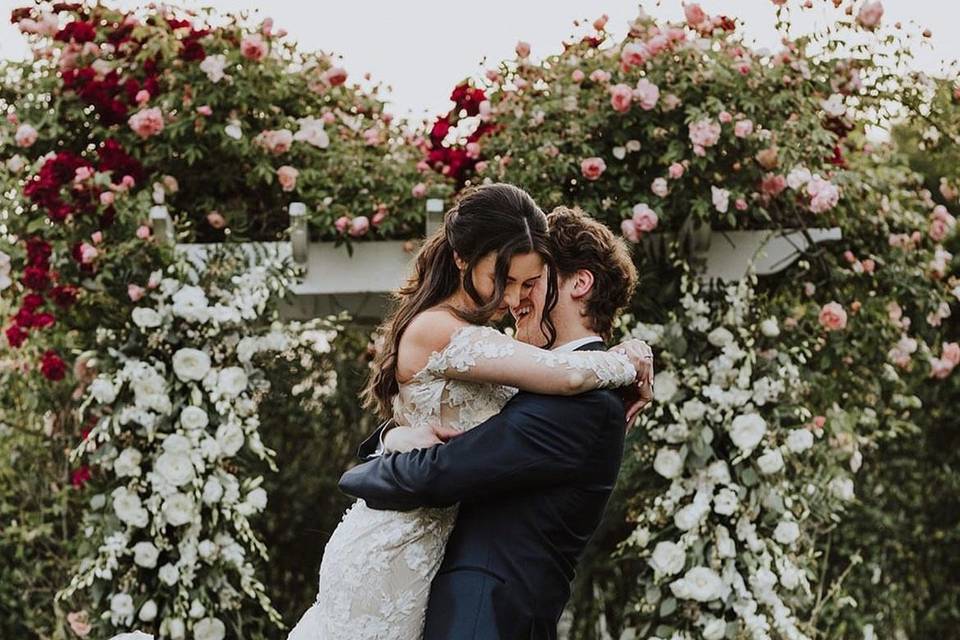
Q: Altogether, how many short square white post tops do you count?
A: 3